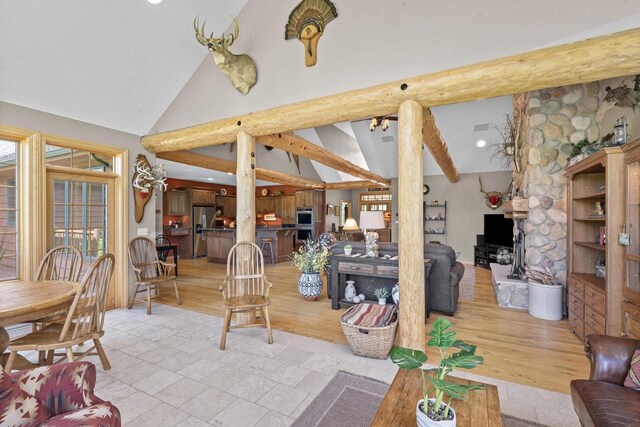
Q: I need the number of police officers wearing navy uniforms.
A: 0